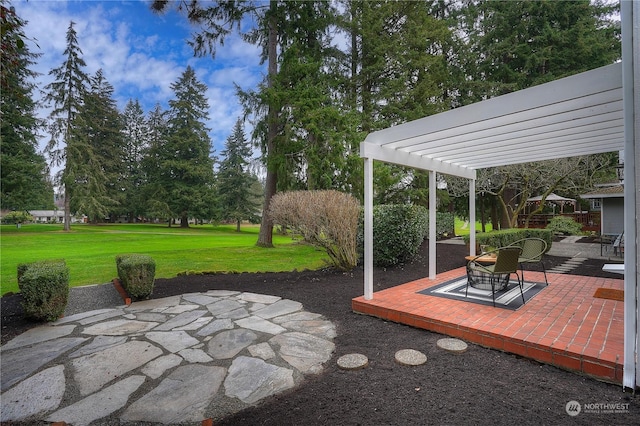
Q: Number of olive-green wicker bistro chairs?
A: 2